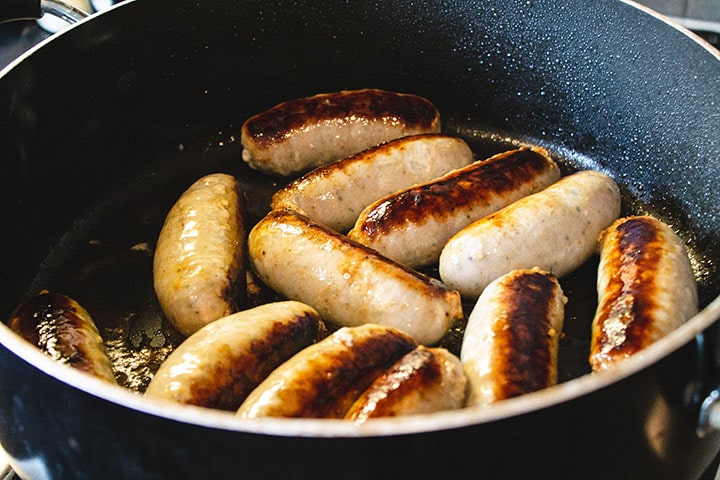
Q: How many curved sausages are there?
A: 12